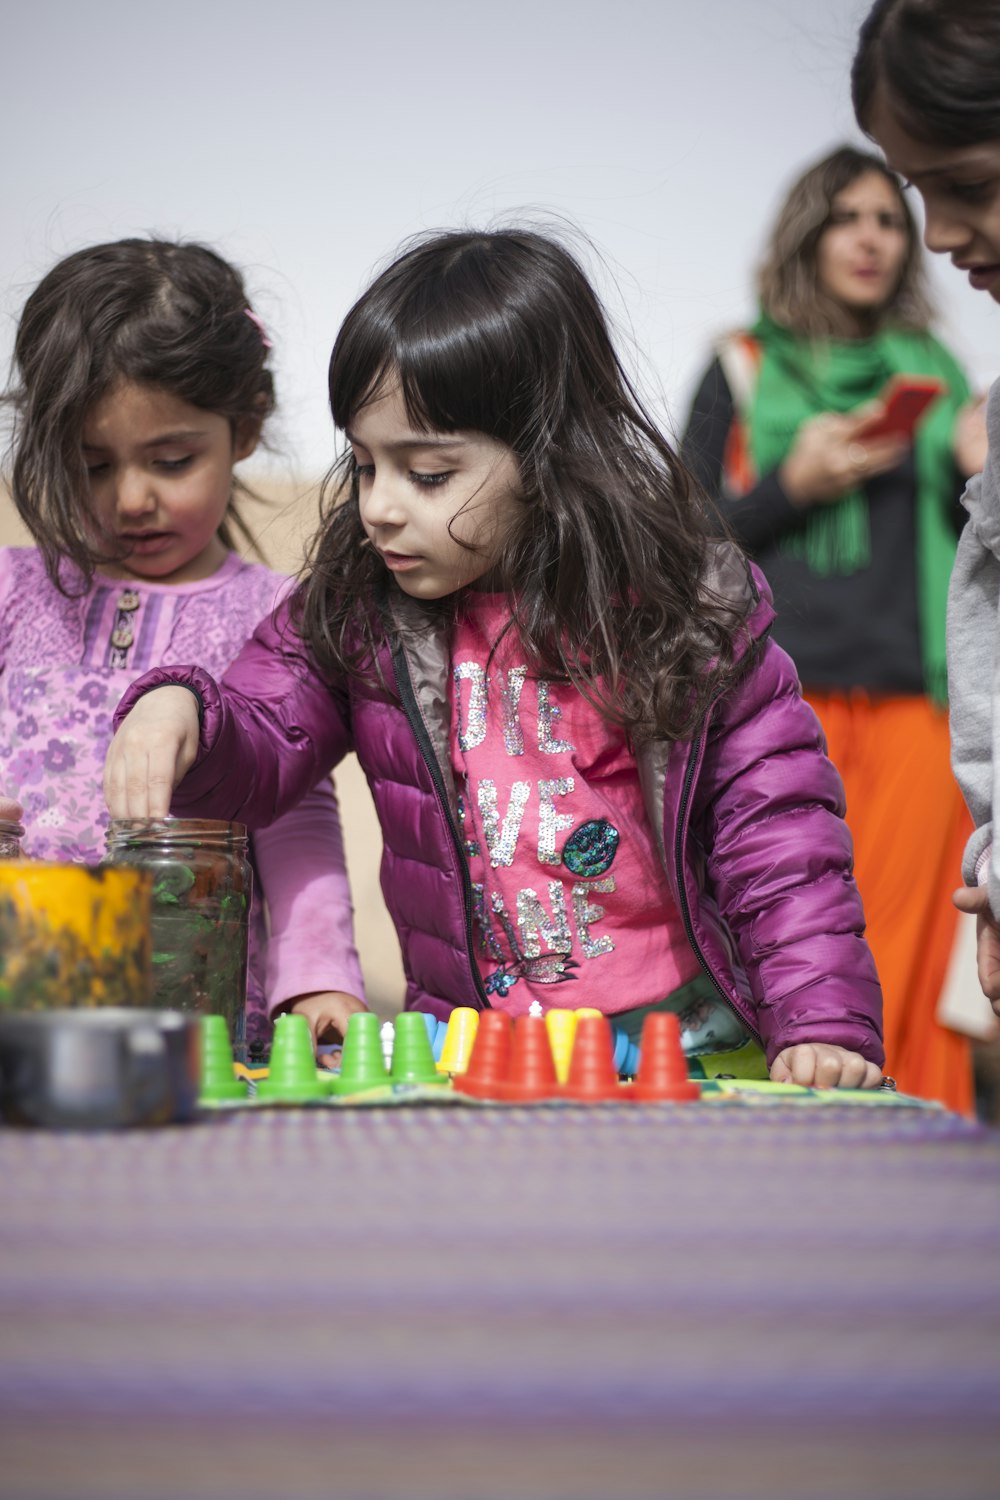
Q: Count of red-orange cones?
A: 4